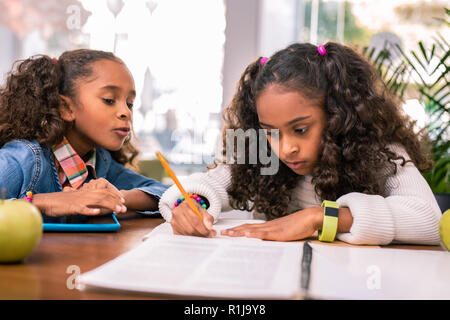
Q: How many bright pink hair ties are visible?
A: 2